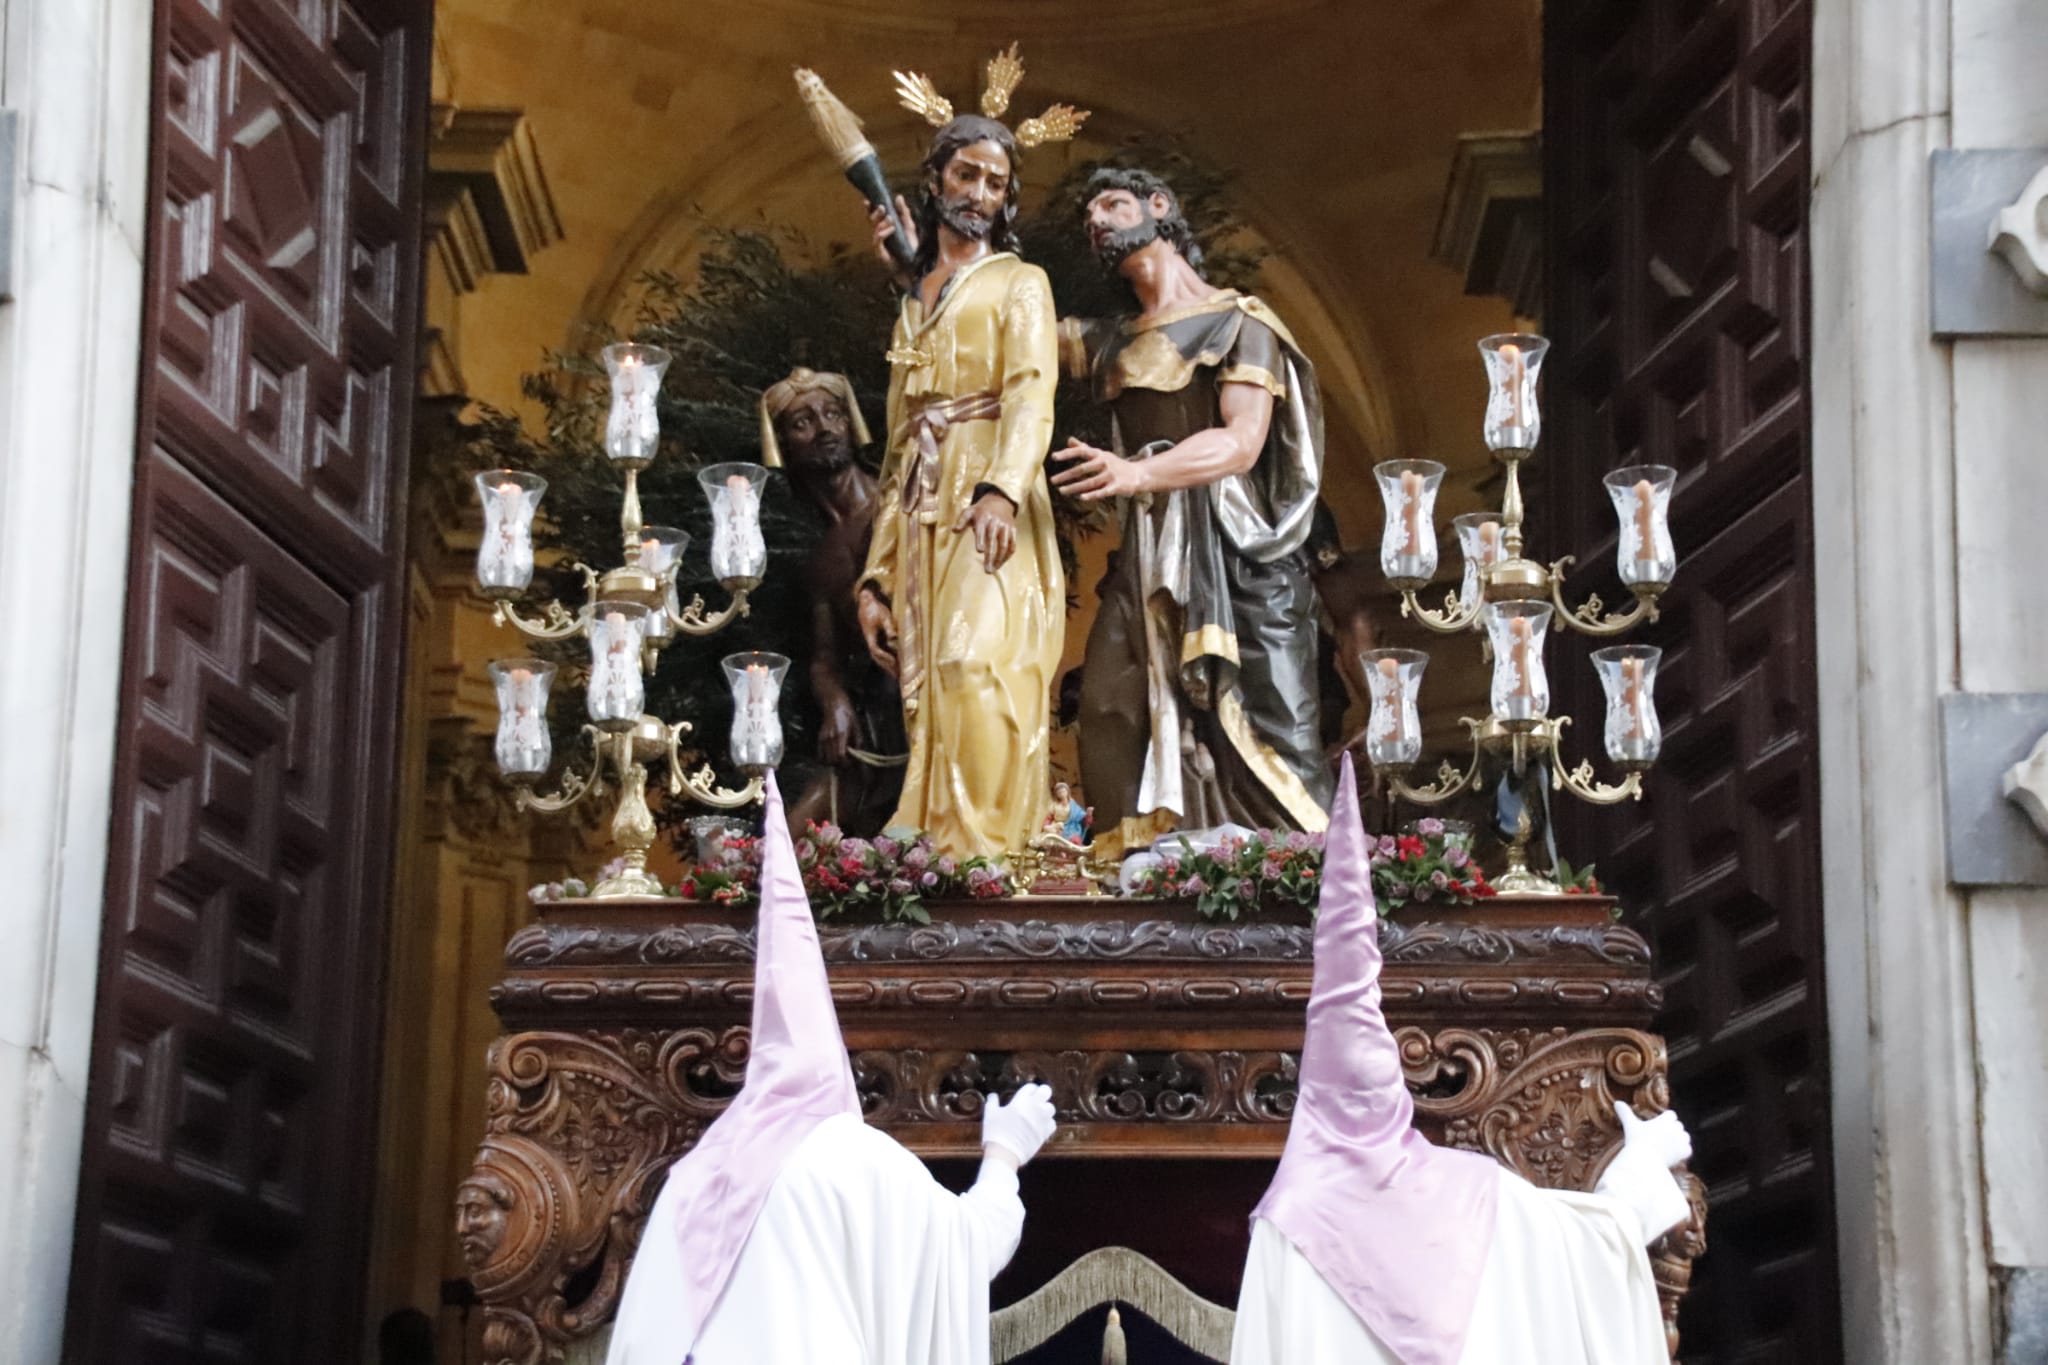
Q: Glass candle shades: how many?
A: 14